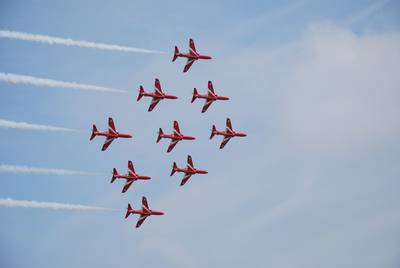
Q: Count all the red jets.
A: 9